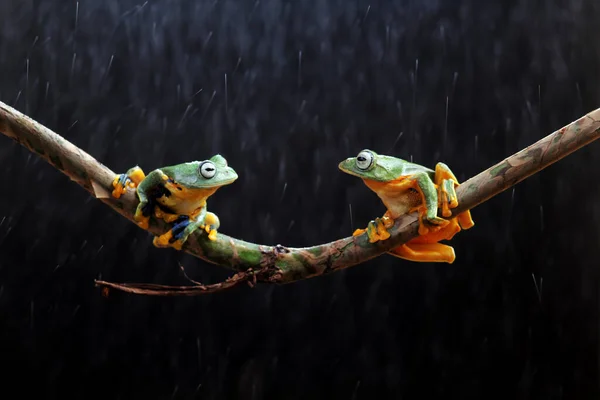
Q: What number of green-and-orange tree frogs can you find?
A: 2